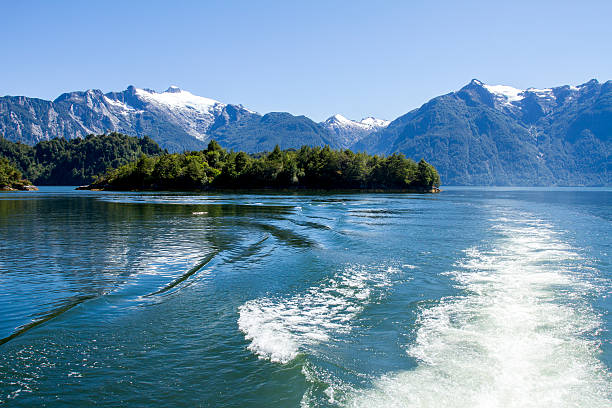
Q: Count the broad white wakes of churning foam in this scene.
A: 2